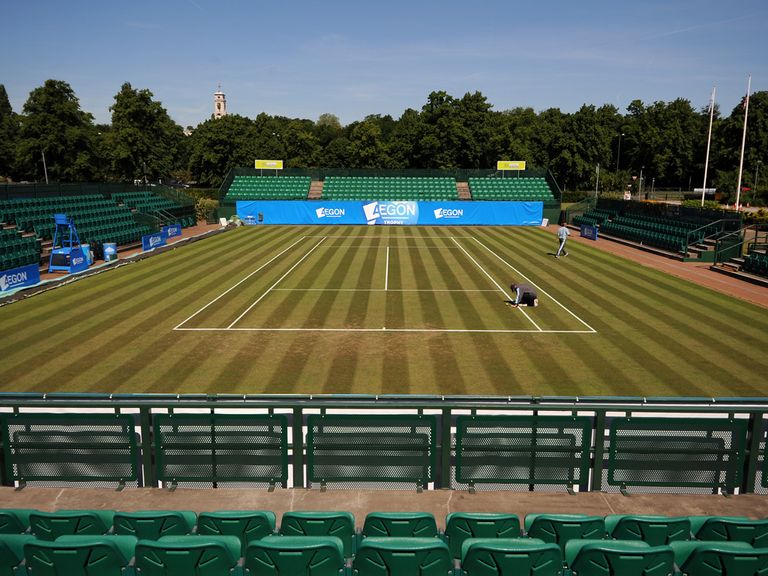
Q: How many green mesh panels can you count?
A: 5